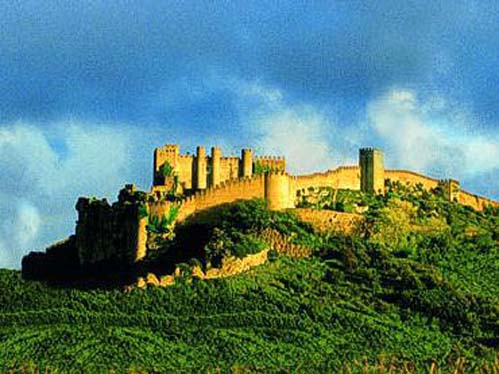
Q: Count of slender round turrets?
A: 3